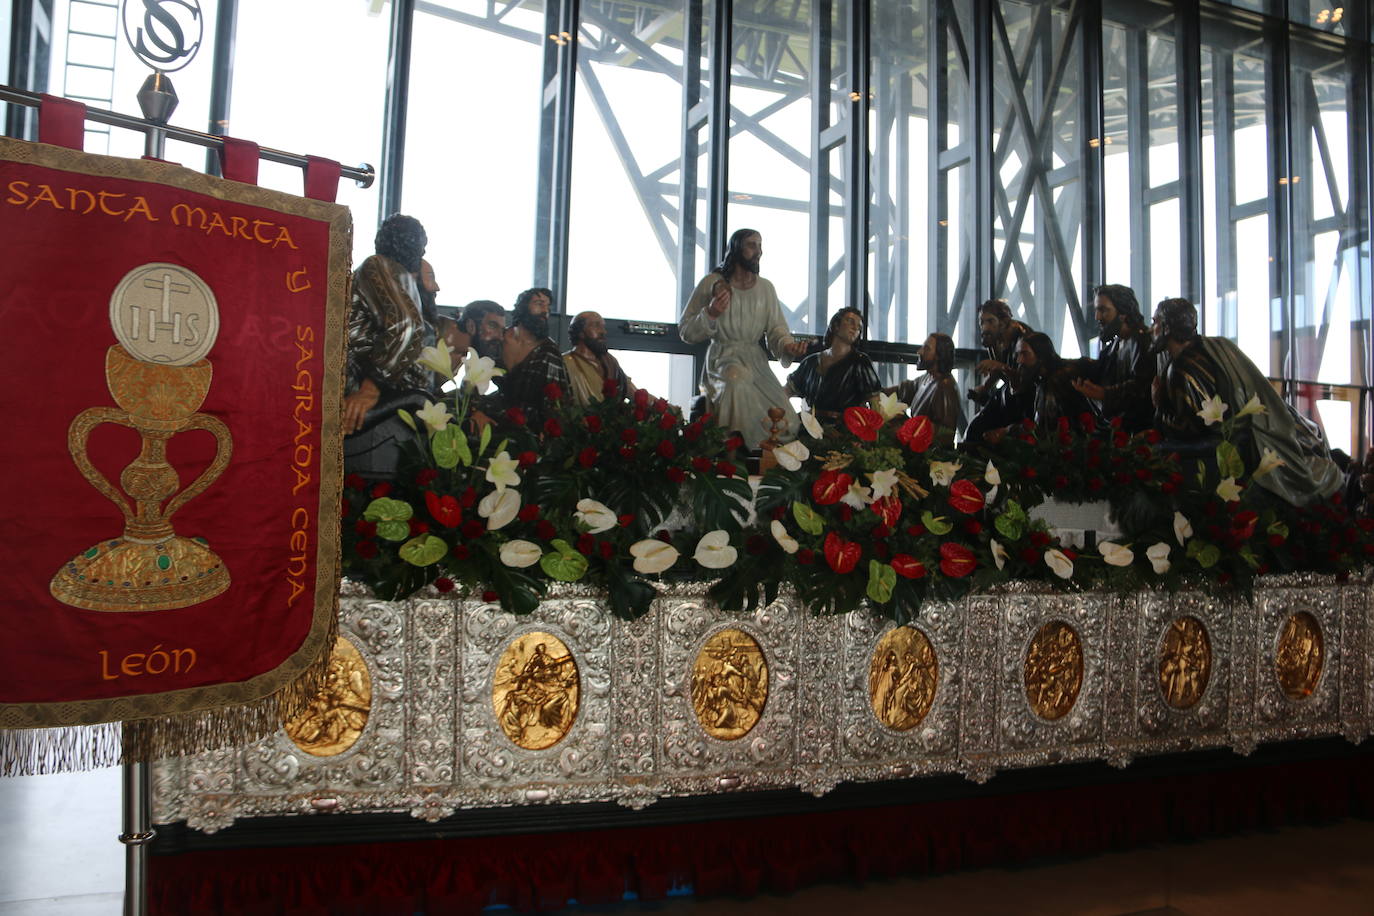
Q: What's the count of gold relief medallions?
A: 7